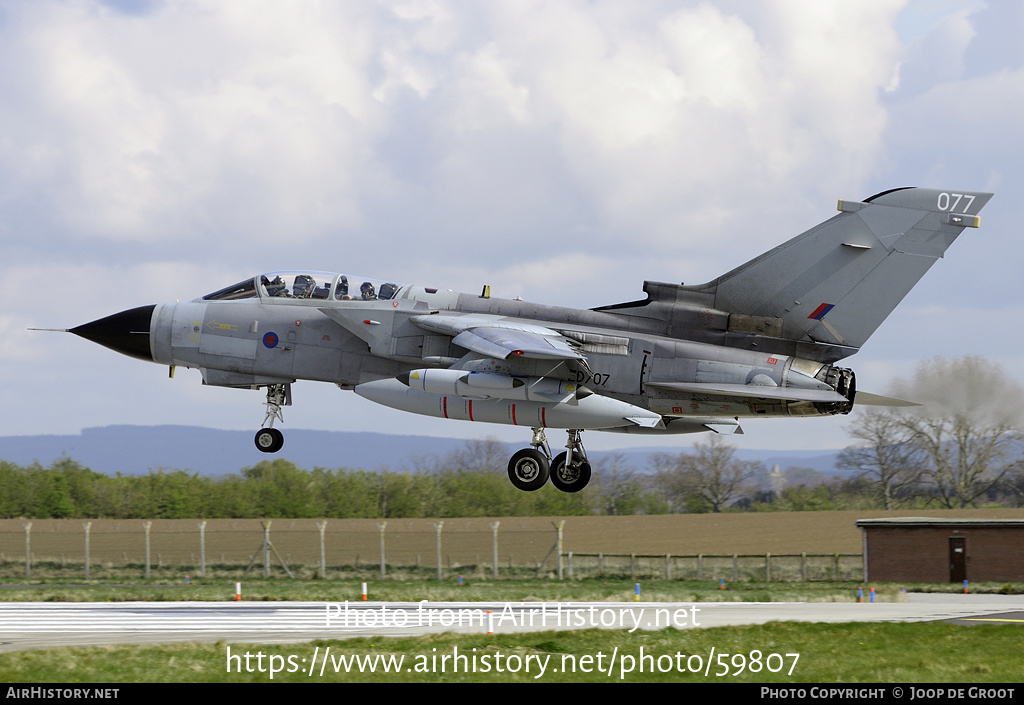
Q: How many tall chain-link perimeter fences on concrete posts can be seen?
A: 1